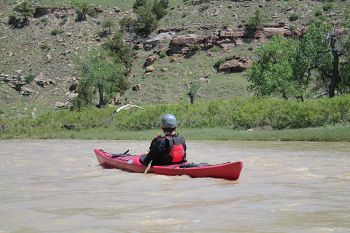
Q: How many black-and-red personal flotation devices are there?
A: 1